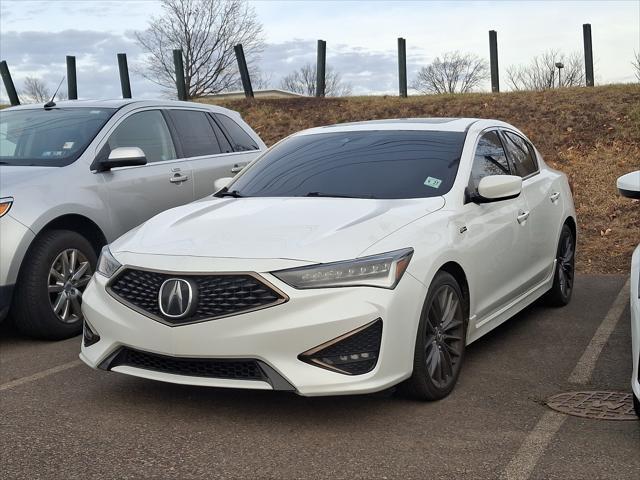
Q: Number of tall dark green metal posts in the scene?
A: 9